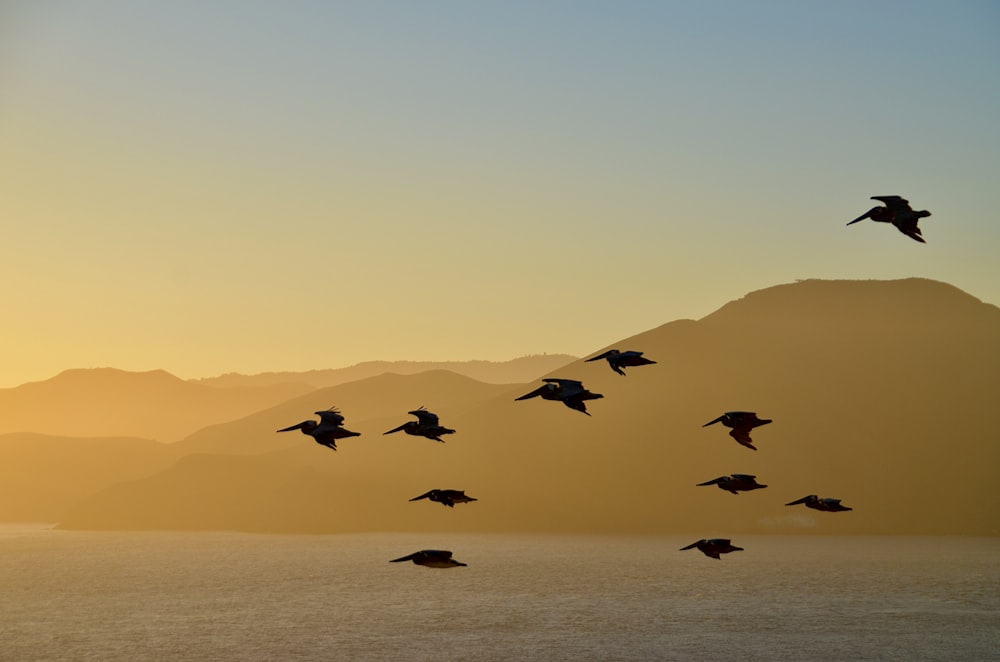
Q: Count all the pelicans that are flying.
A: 11